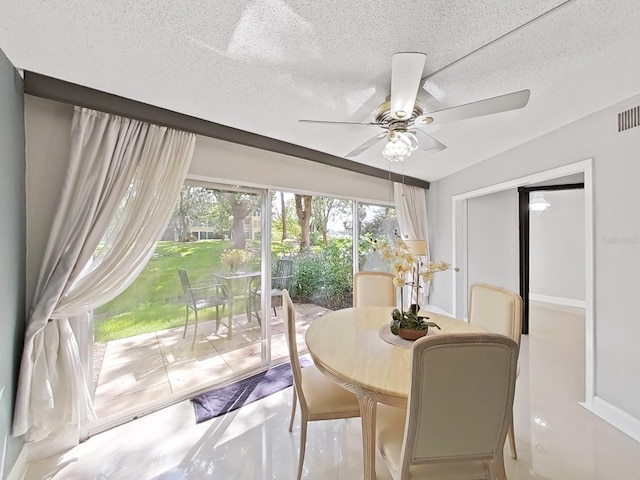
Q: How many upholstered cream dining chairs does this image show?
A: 4